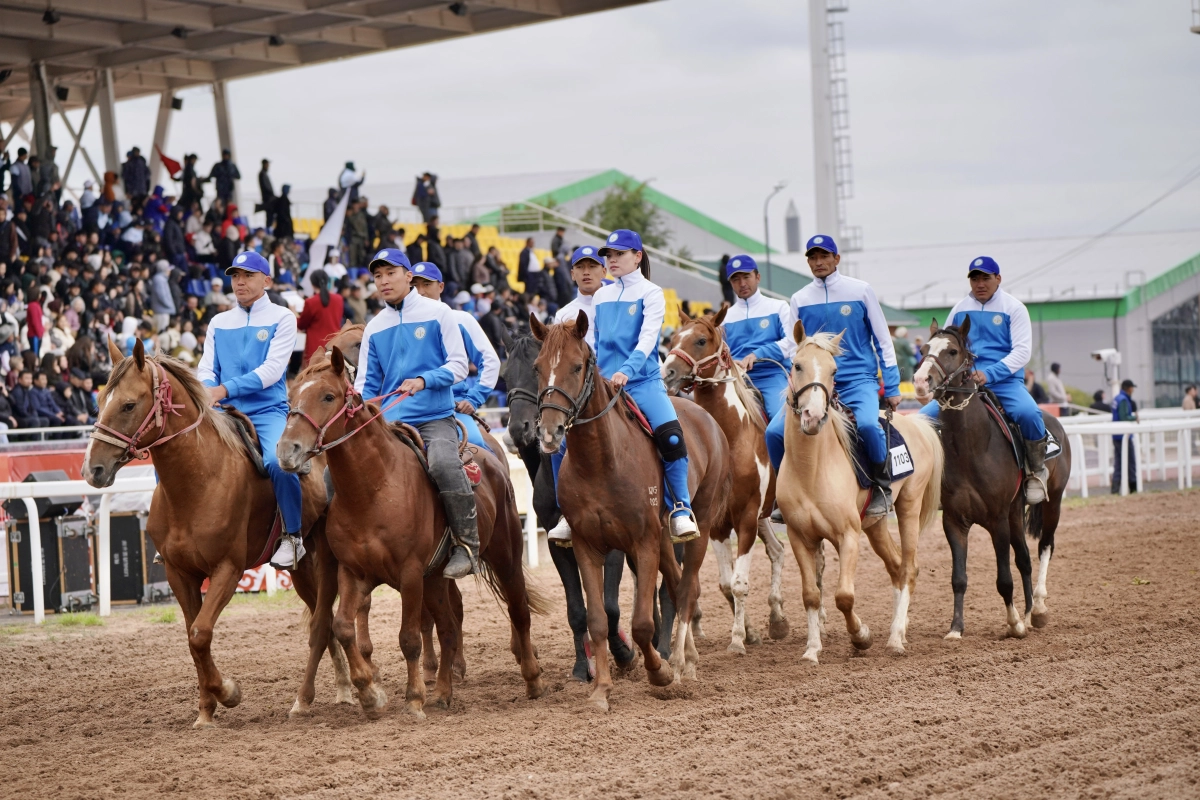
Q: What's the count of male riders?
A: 7